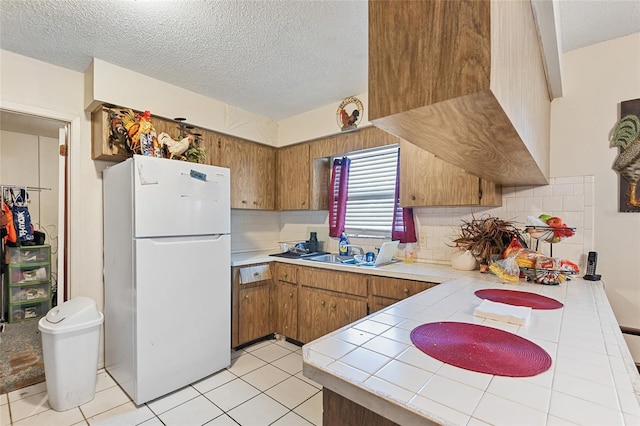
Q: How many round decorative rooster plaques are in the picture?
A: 1